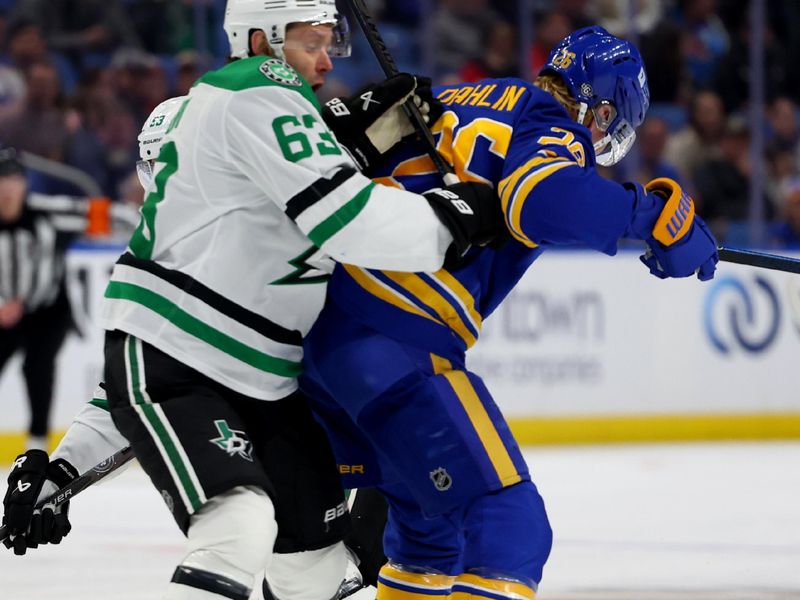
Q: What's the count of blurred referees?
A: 1